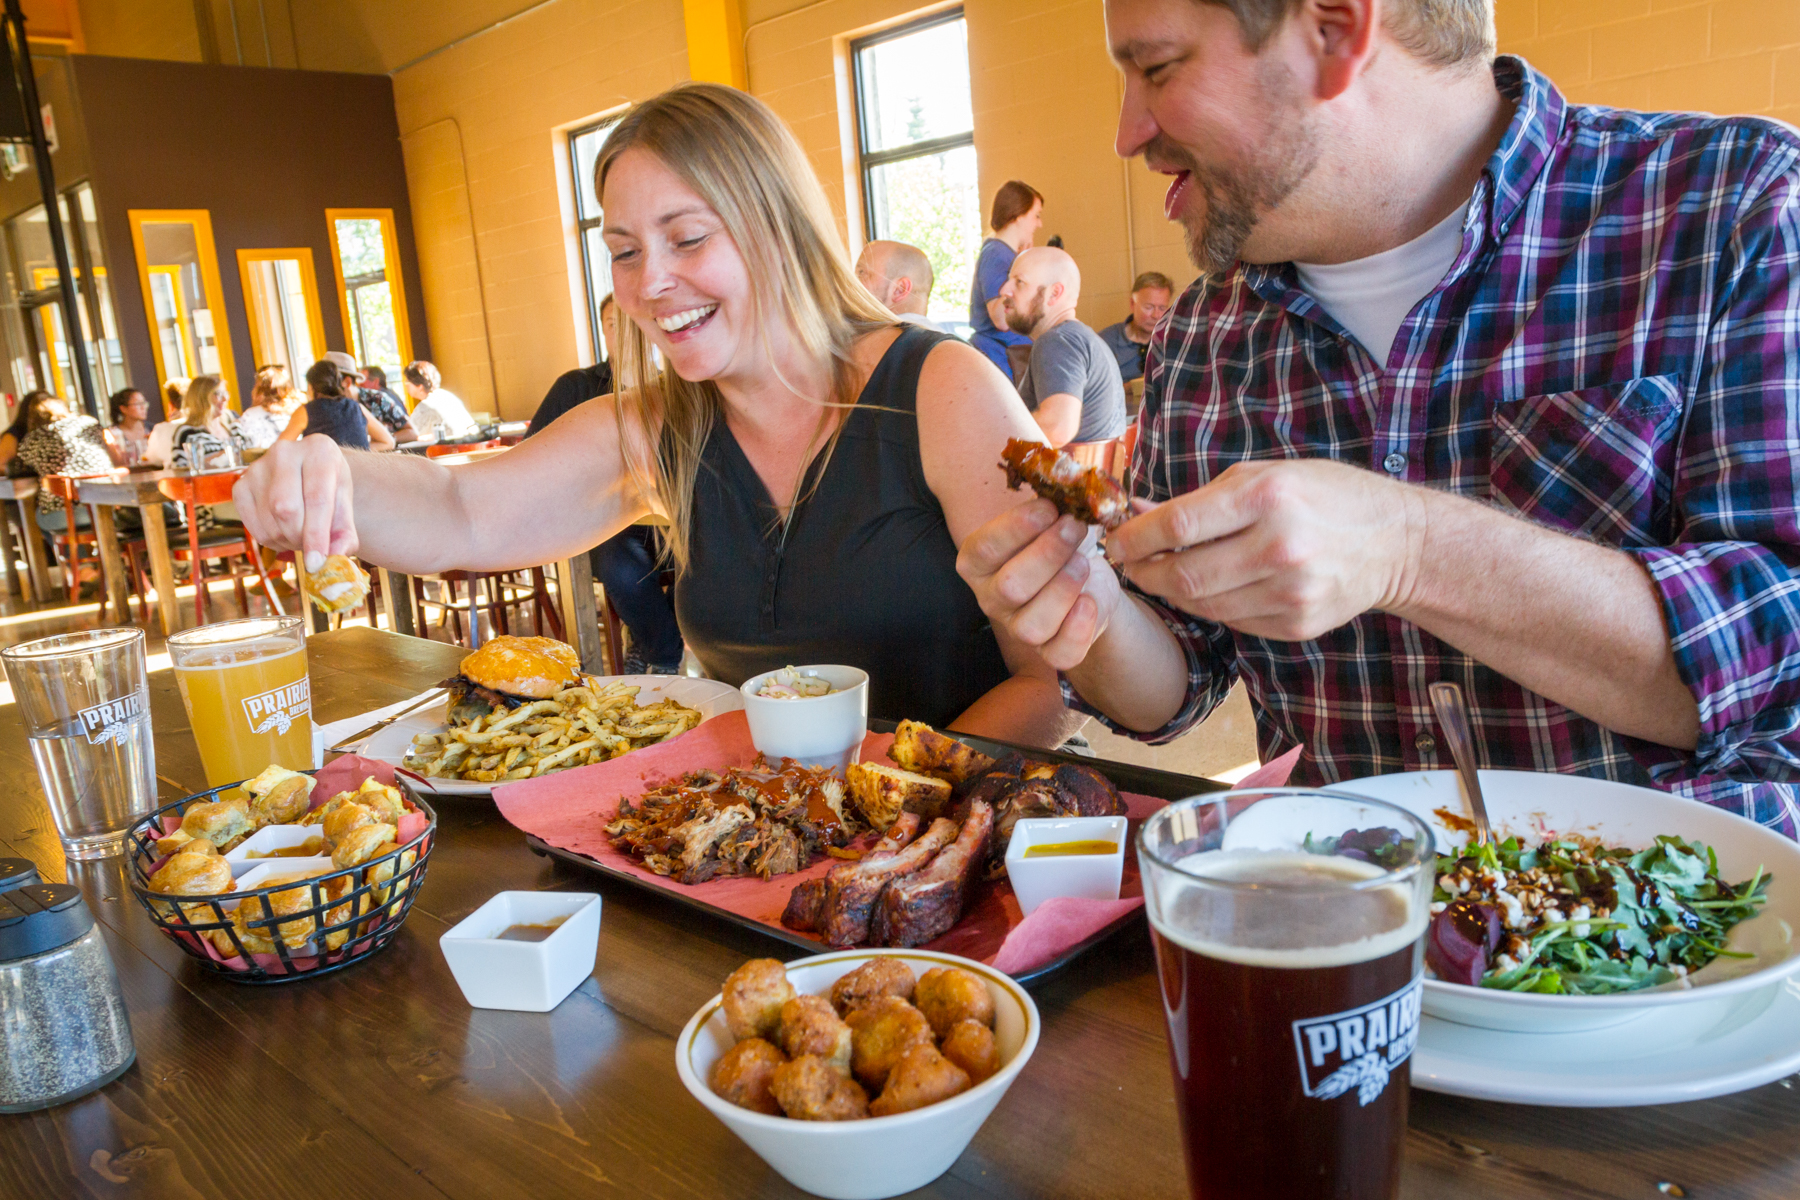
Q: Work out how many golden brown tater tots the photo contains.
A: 9